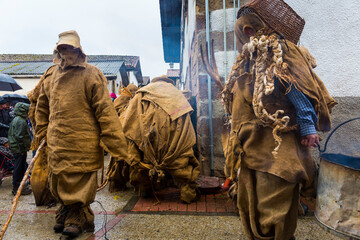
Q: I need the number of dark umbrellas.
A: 2